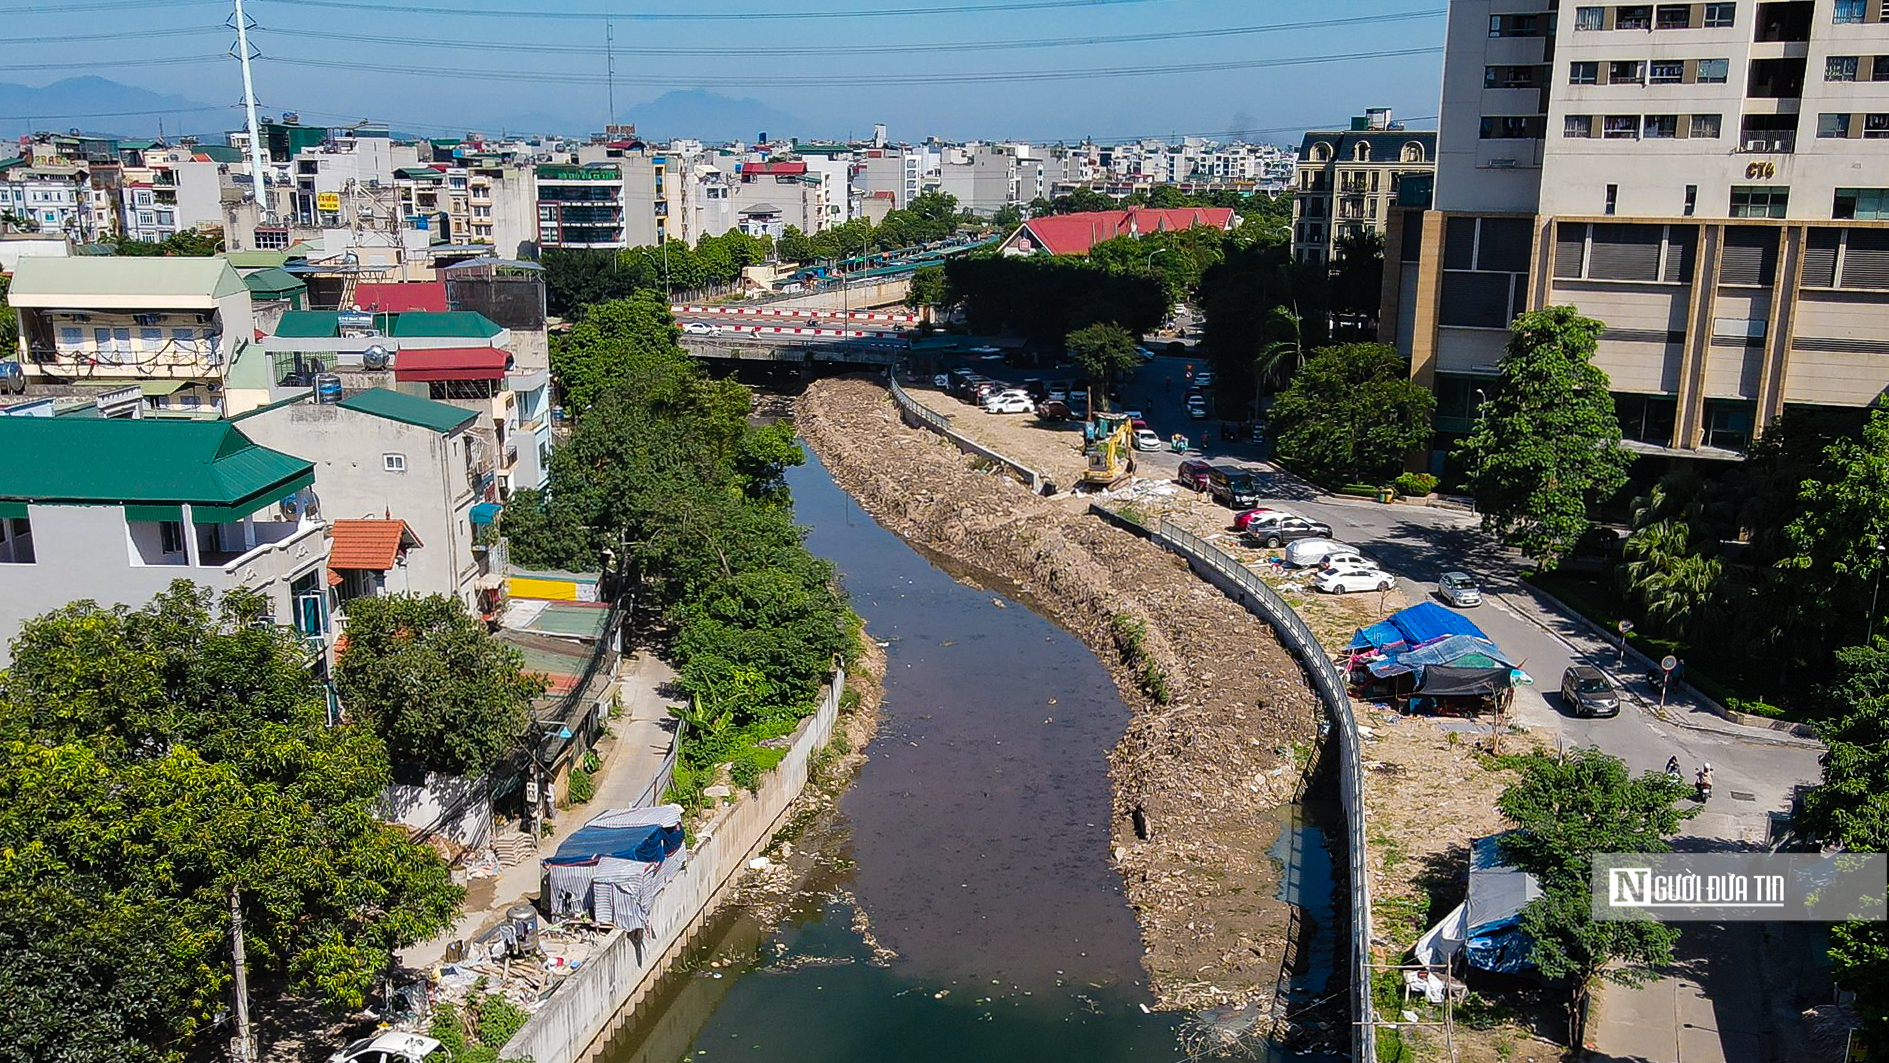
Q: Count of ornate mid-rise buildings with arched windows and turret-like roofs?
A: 1